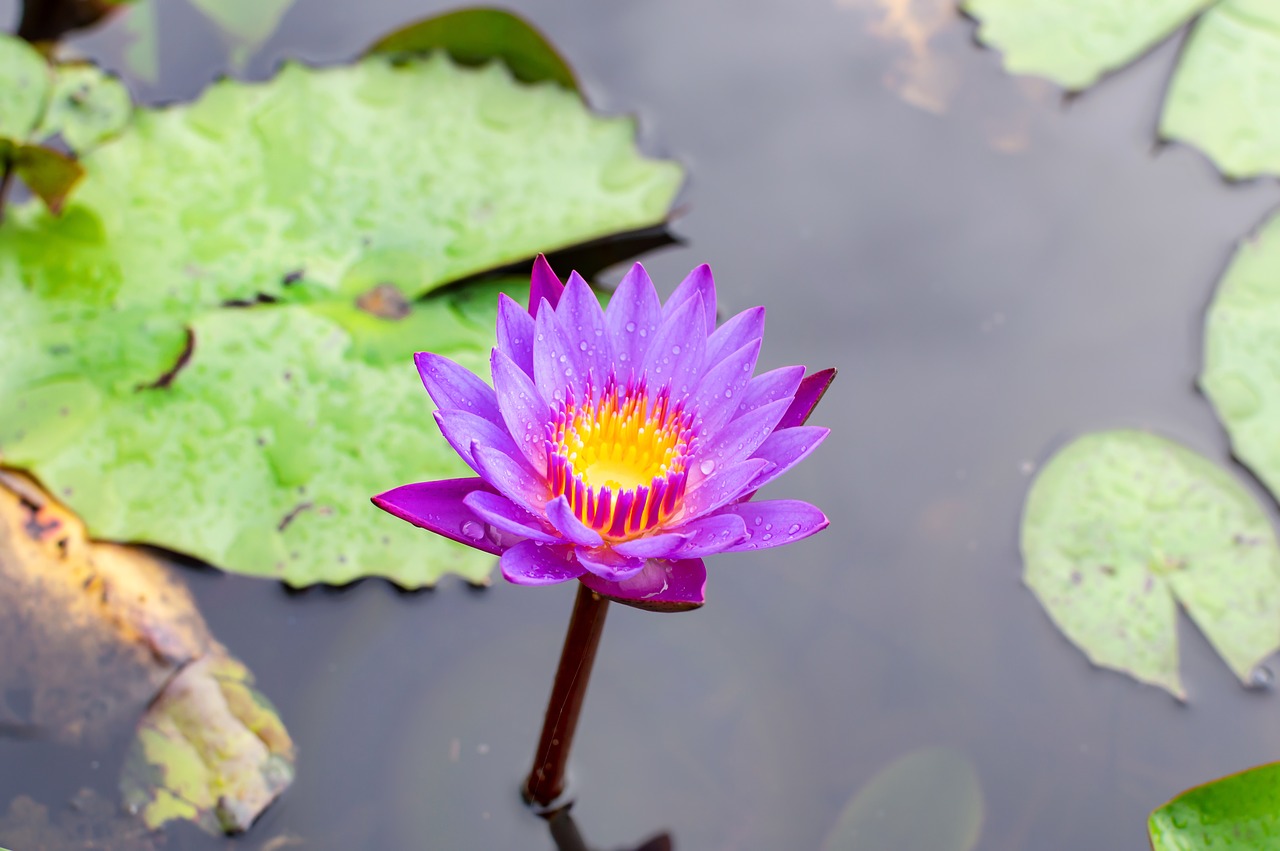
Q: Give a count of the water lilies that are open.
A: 1